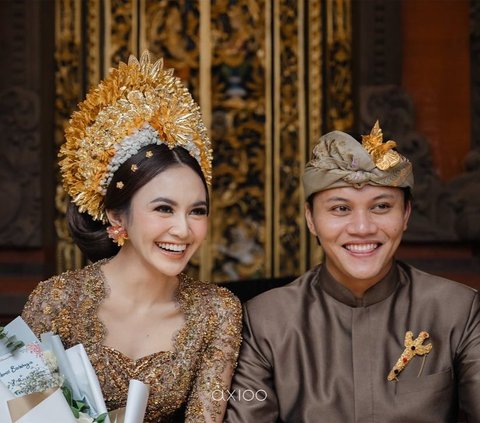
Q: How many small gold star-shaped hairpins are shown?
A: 3